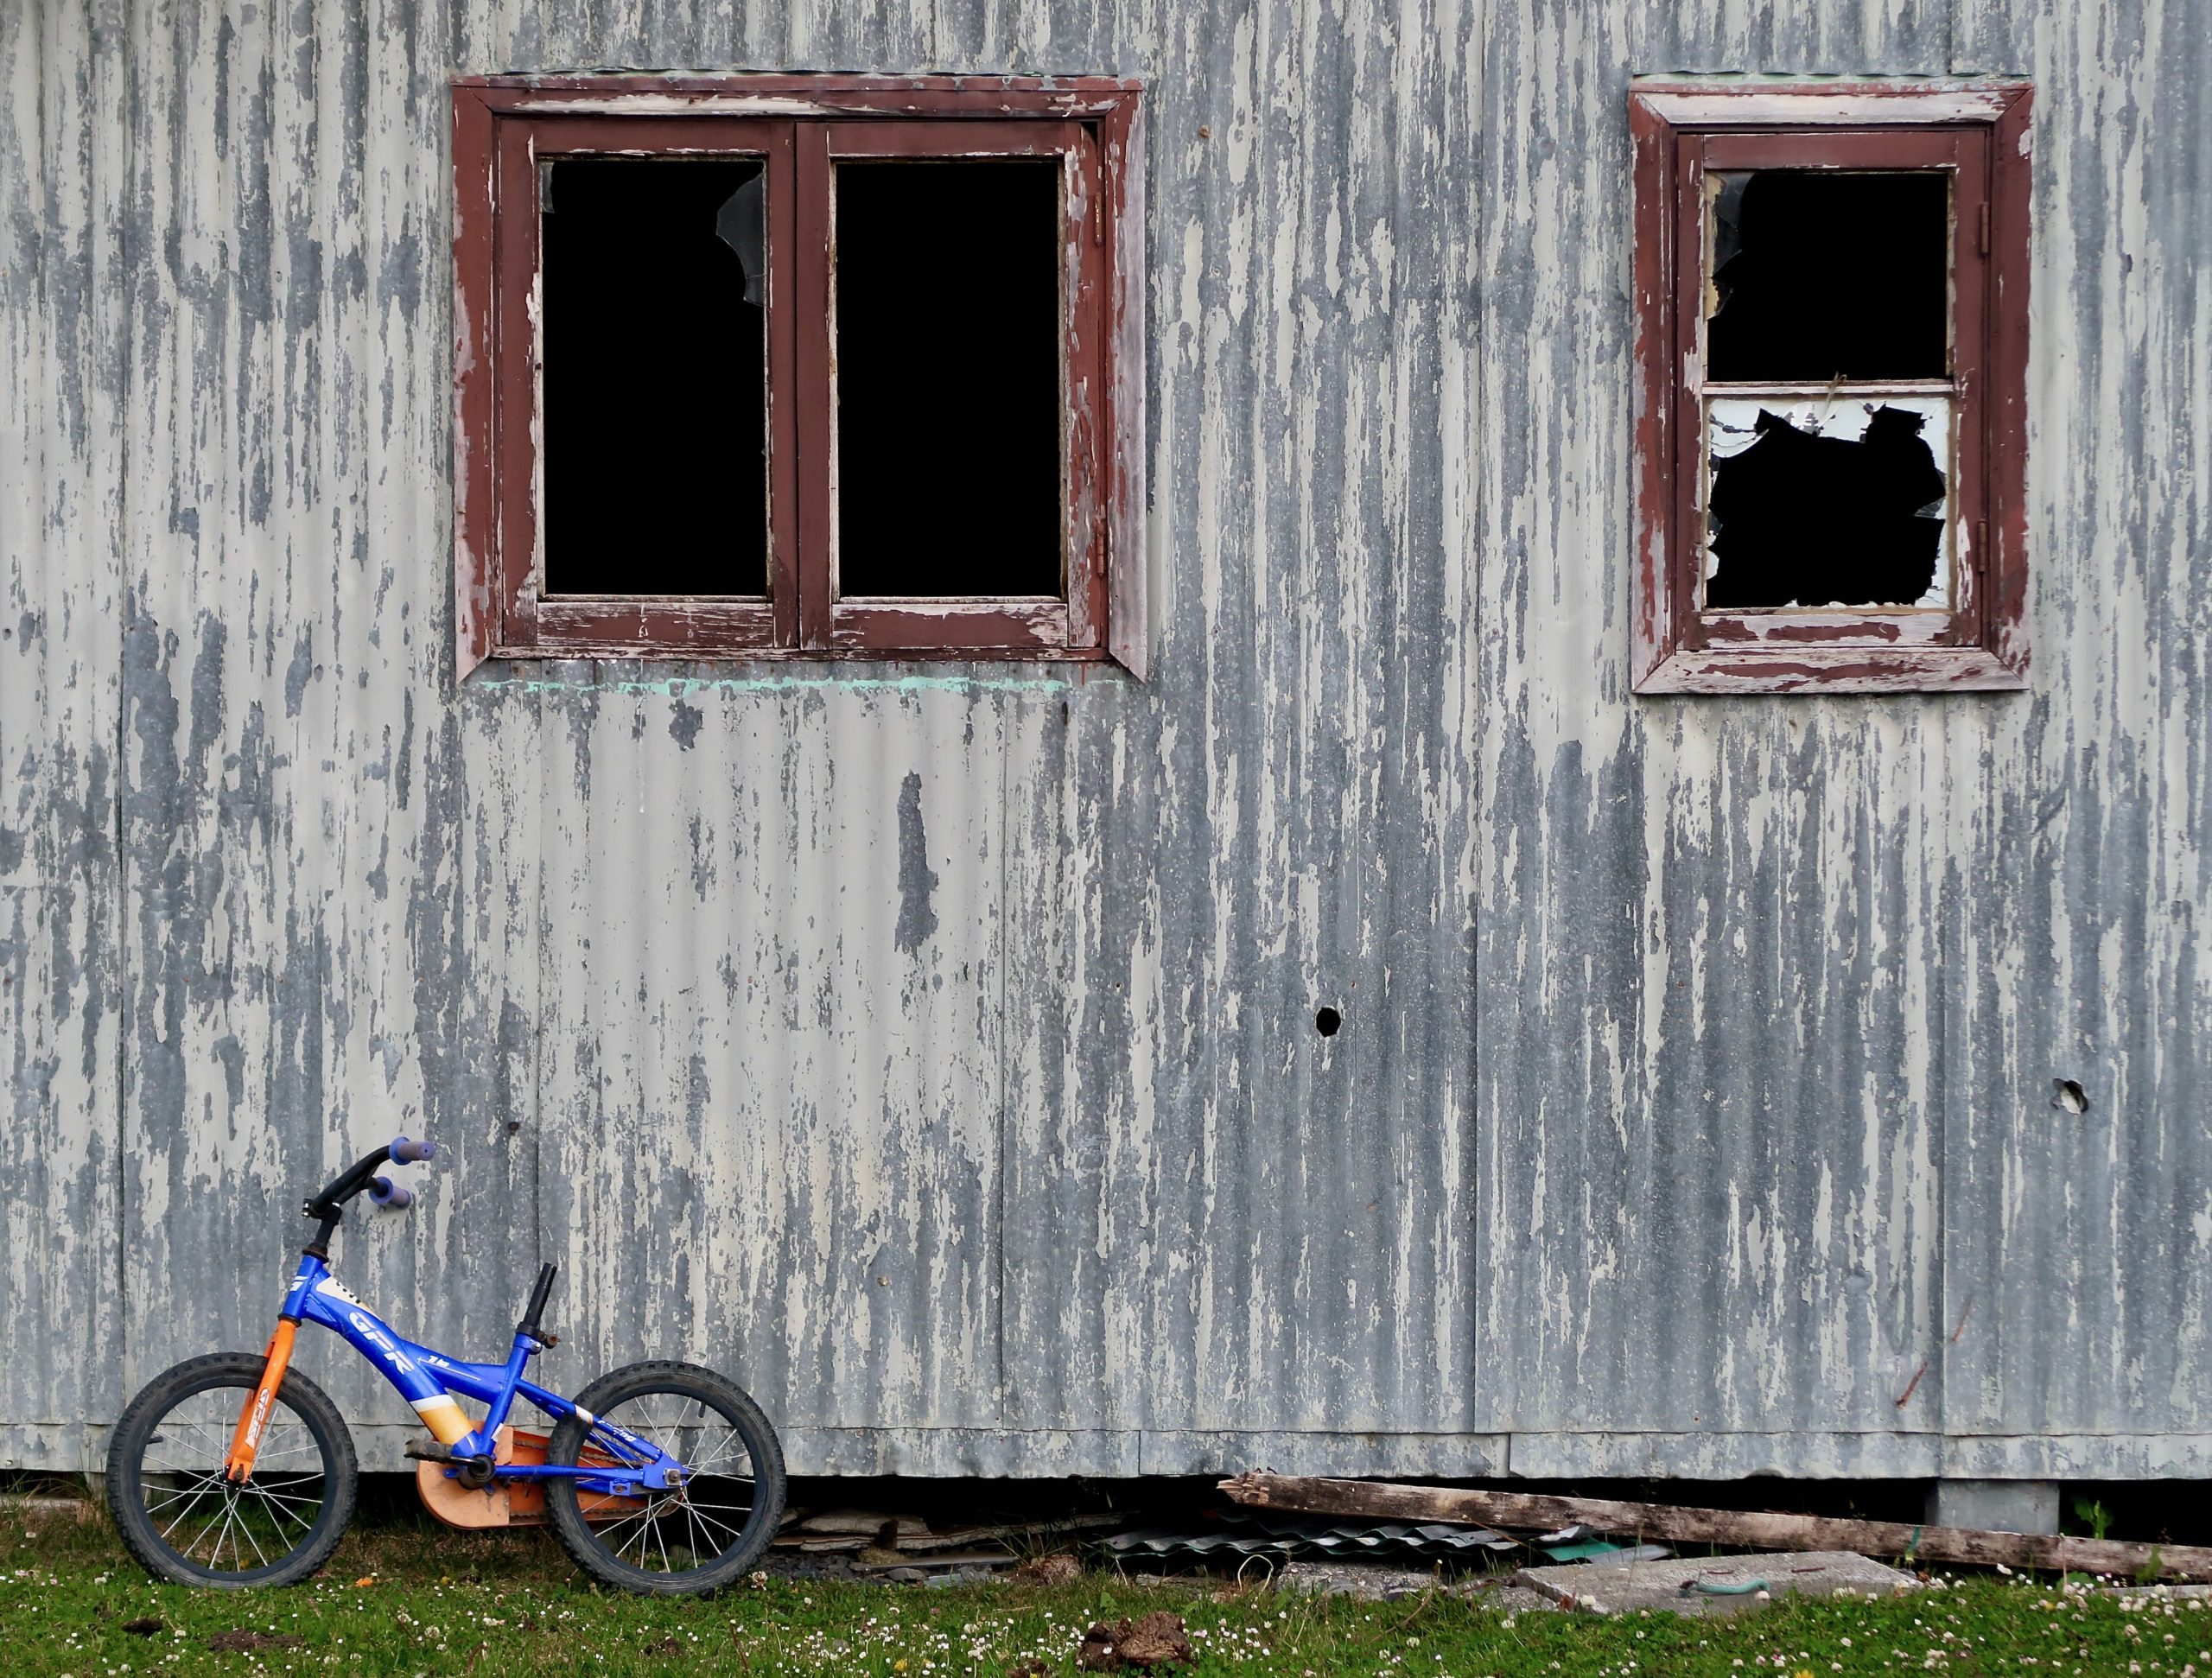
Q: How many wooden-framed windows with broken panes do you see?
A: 2